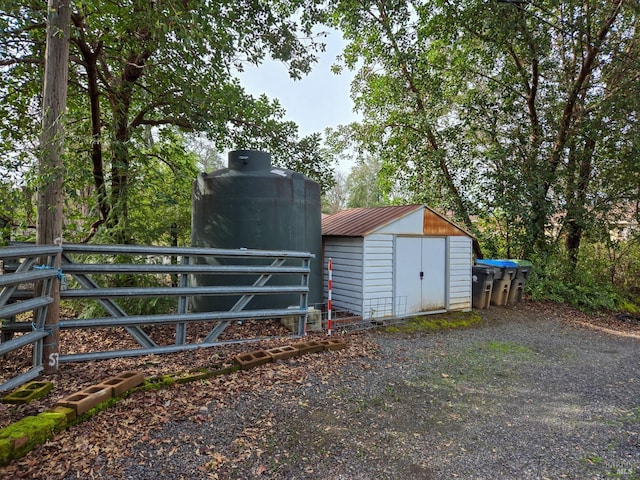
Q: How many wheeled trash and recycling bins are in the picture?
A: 3